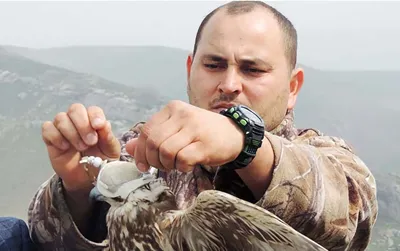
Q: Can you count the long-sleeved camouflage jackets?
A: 1